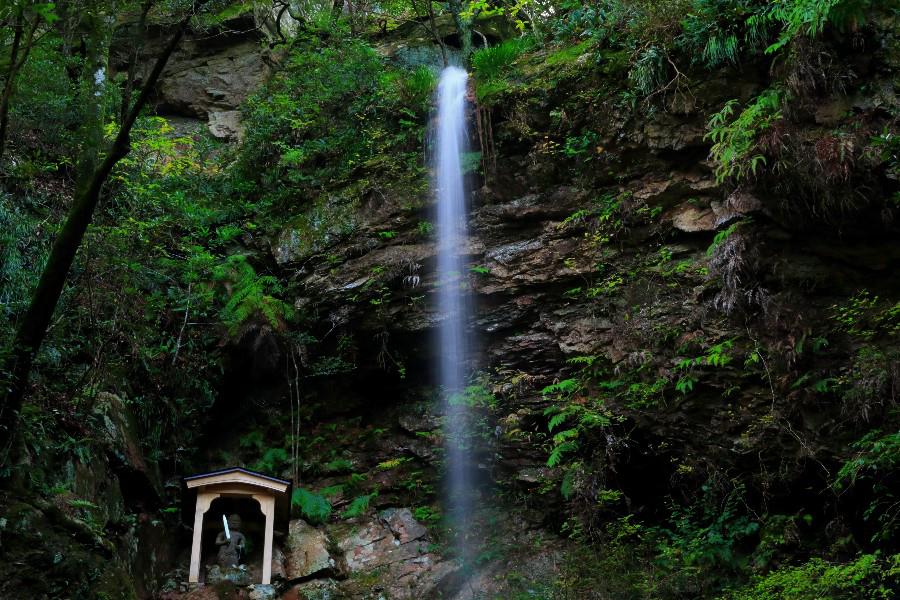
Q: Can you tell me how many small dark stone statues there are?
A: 1